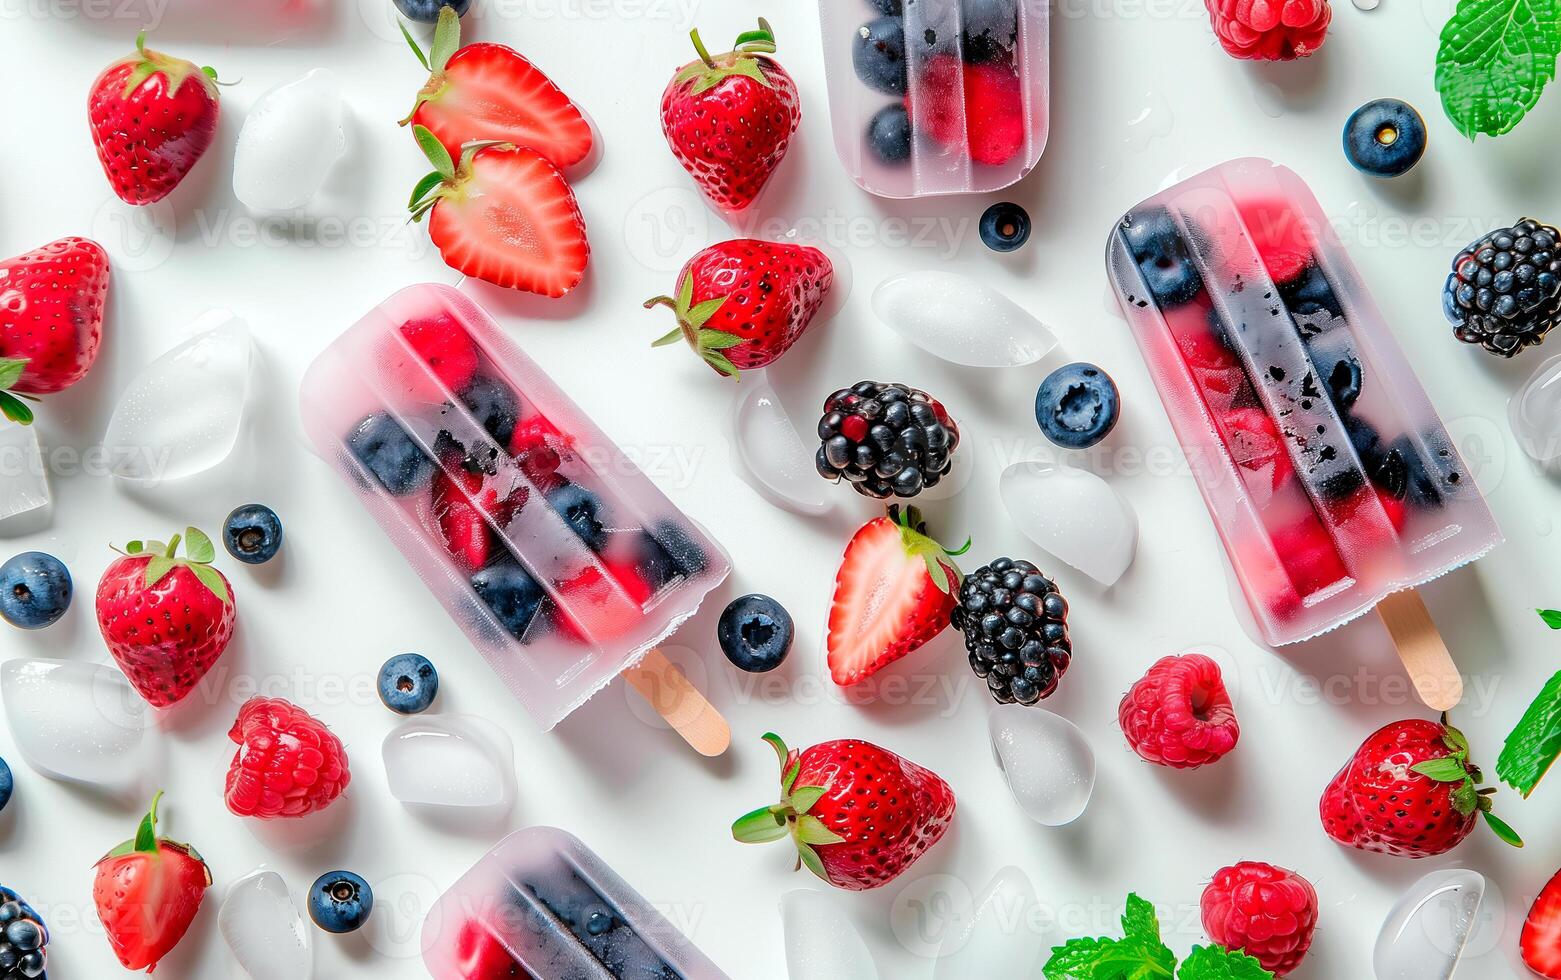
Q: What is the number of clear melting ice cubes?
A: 14